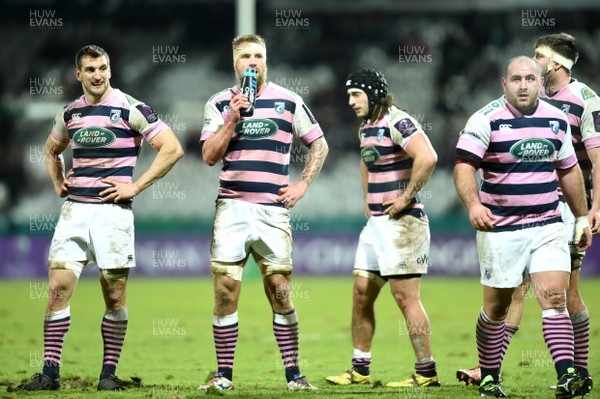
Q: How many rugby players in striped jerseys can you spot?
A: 5